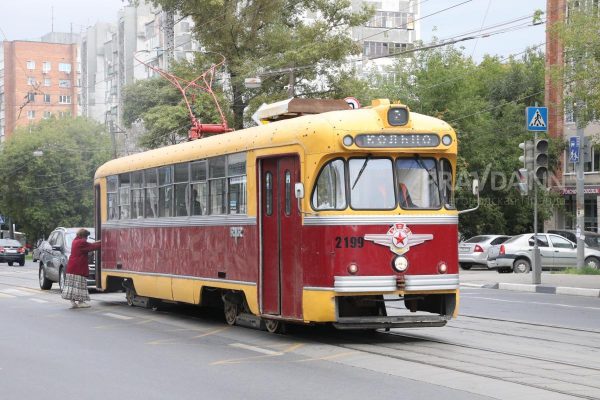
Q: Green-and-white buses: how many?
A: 0